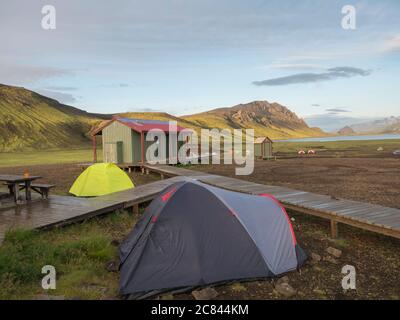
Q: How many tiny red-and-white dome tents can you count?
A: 2